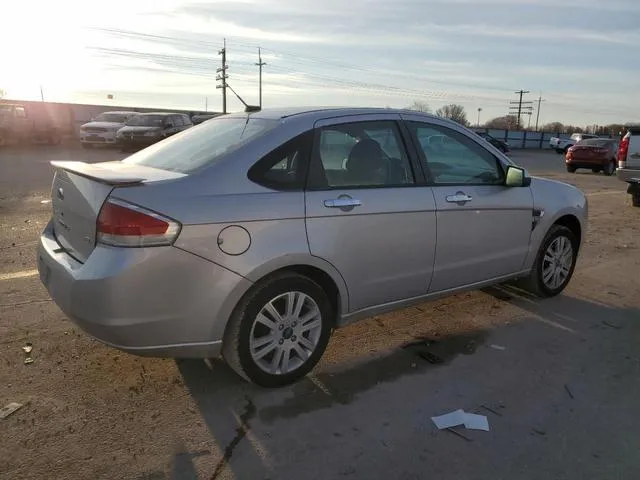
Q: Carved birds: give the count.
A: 0